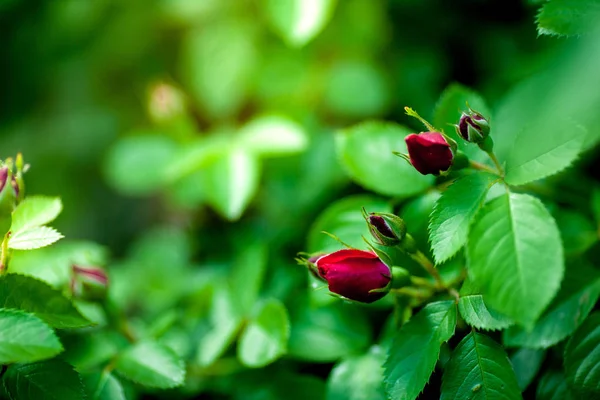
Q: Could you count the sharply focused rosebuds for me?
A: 4